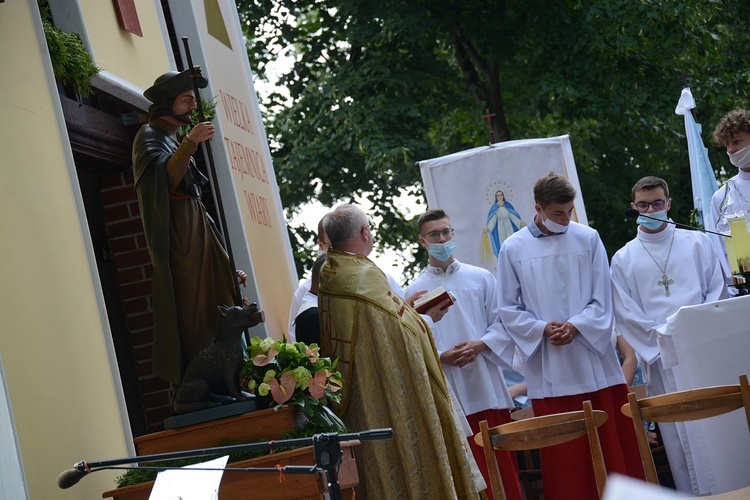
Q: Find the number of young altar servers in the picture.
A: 4